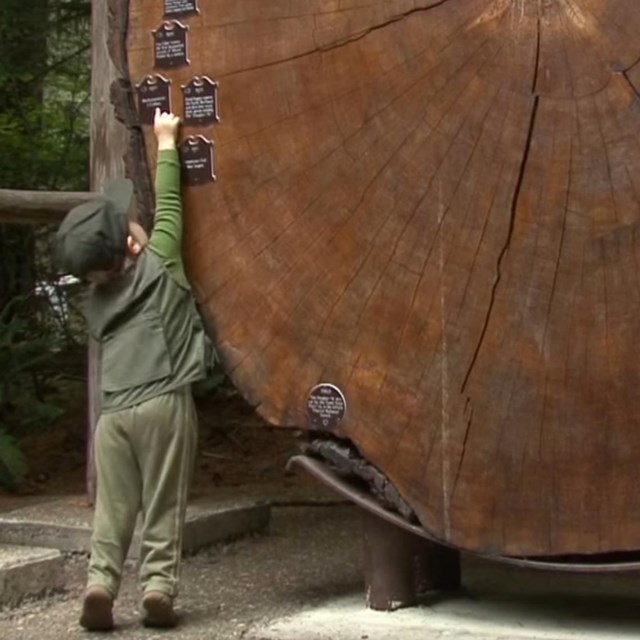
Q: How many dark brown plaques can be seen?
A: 6